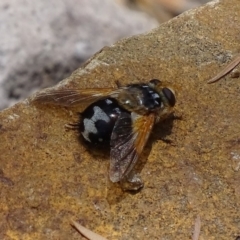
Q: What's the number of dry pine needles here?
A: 3